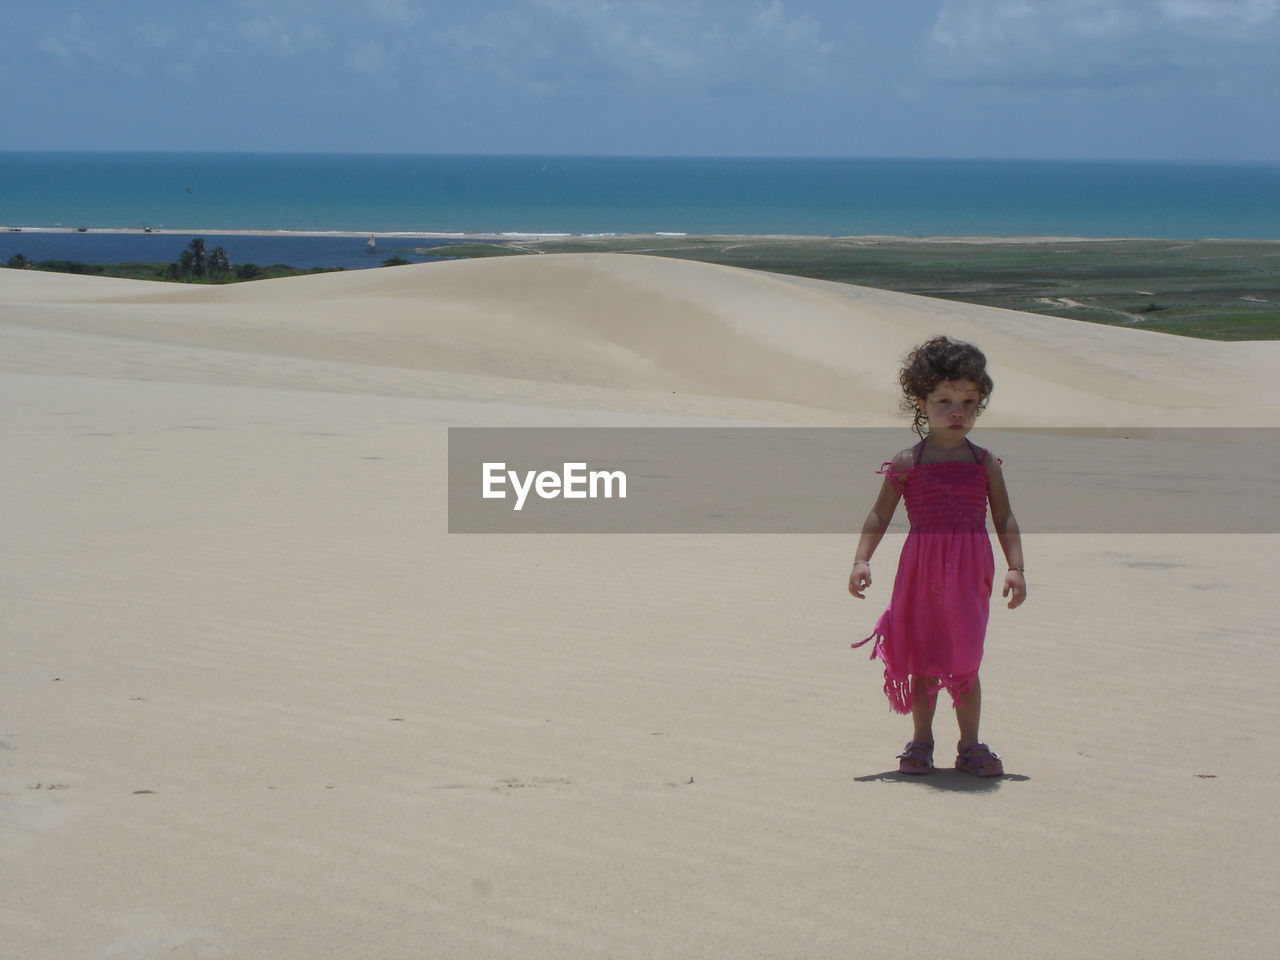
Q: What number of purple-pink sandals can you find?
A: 2